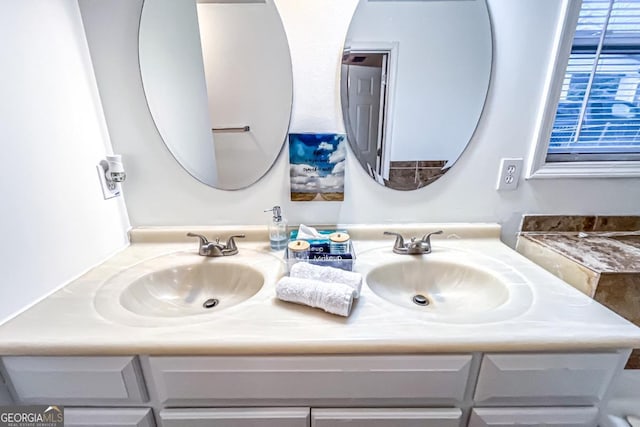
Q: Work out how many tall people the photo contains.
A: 0